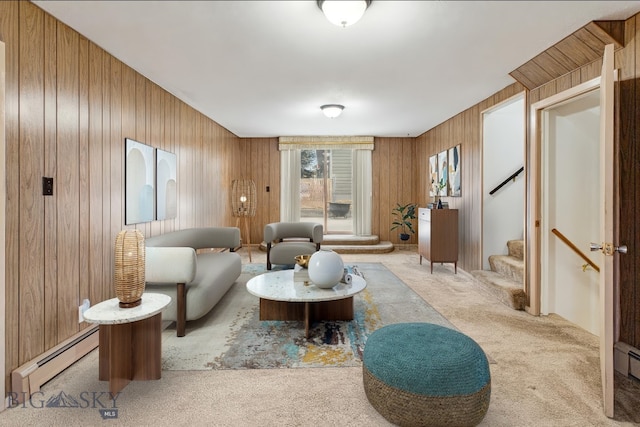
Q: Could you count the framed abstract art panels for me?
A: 5